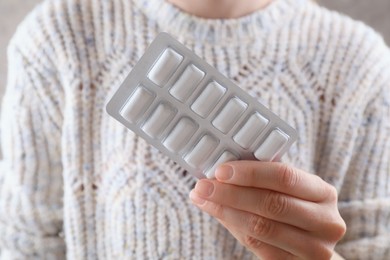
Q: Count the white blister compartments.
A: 11